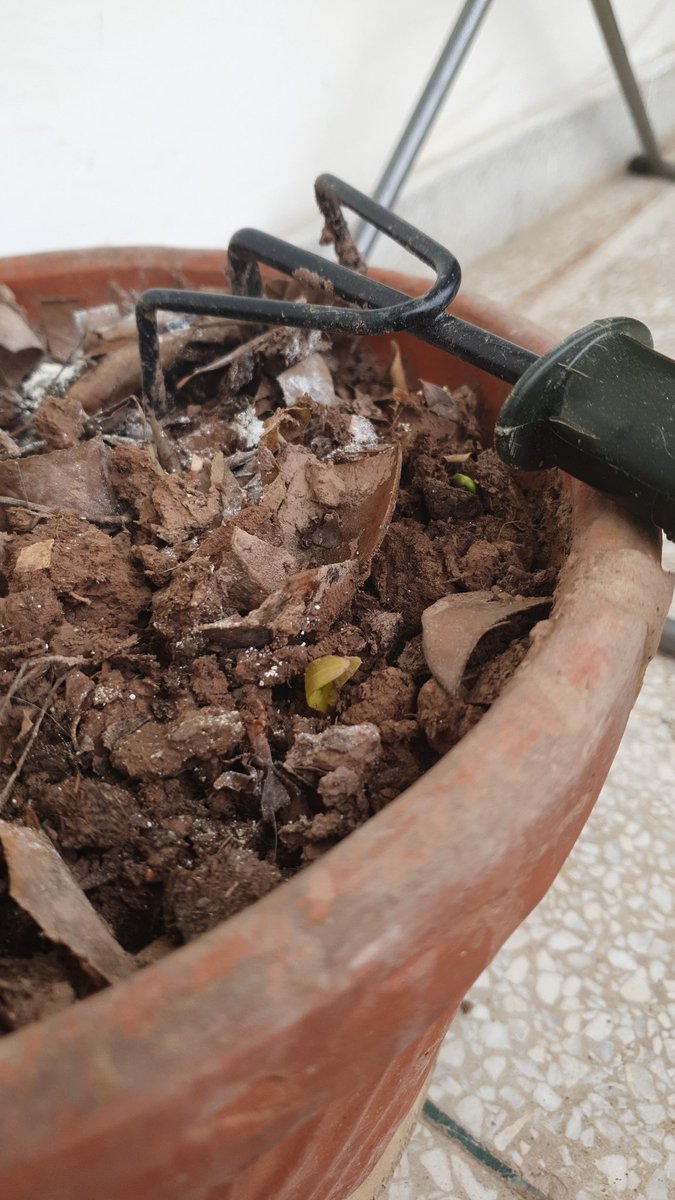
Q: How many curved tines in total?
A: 3